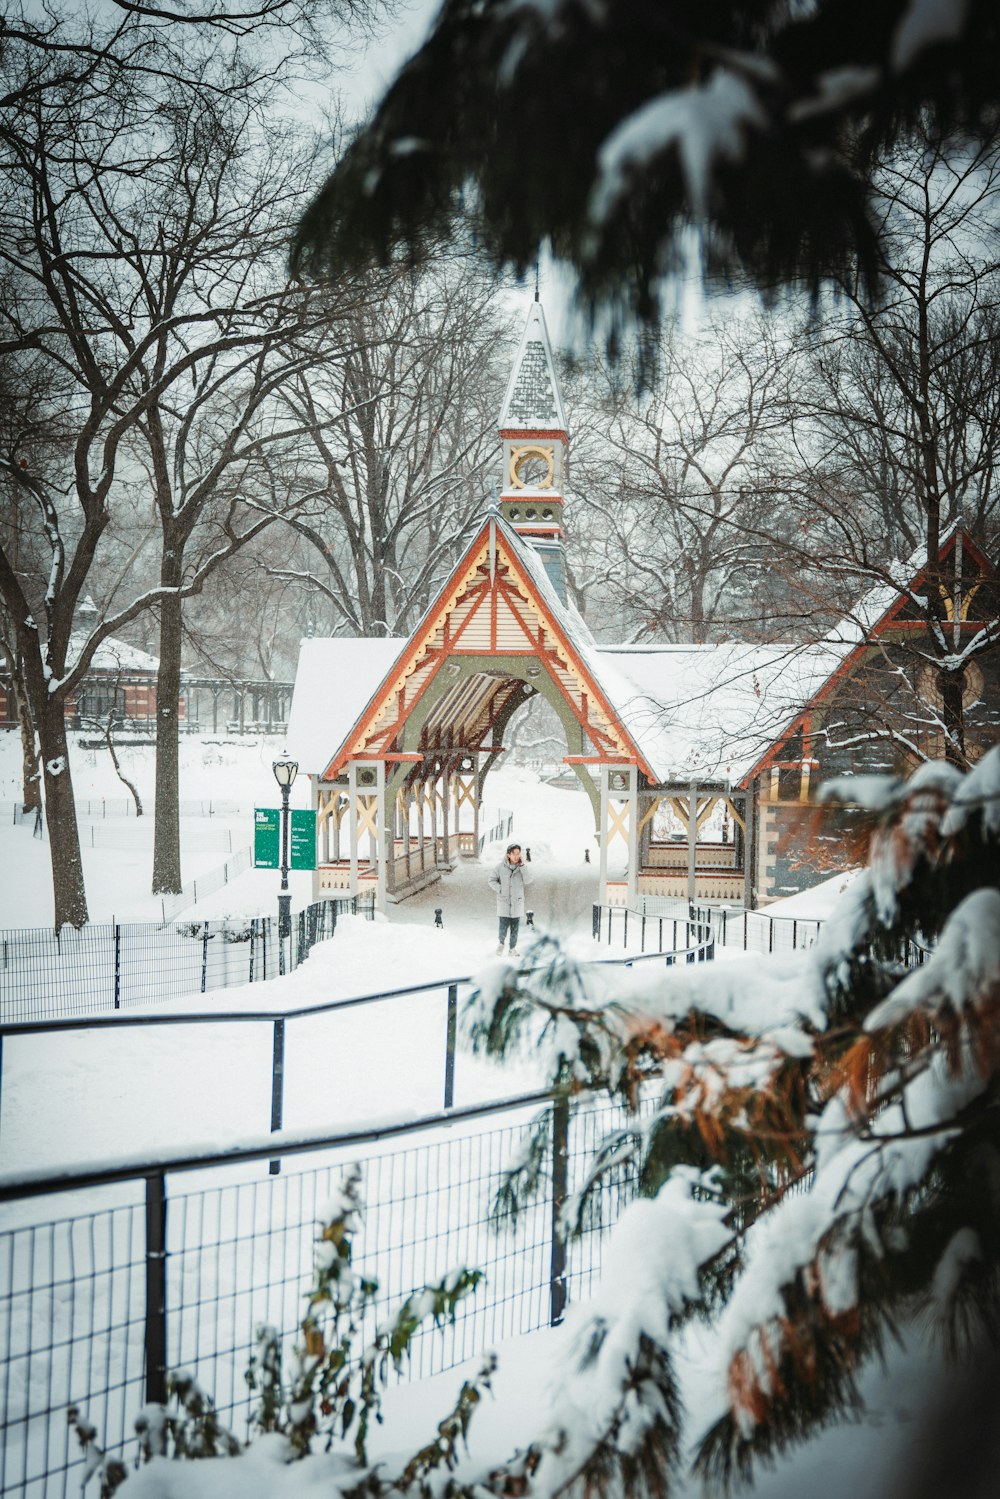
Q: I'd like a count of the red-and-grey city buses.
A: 0